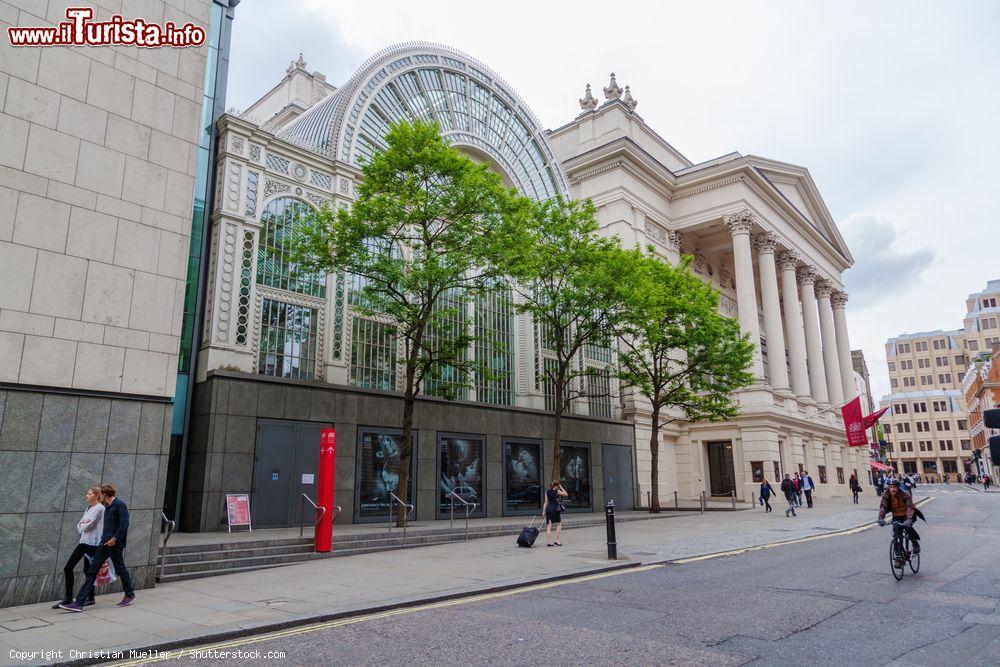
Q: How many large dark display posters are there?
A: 4